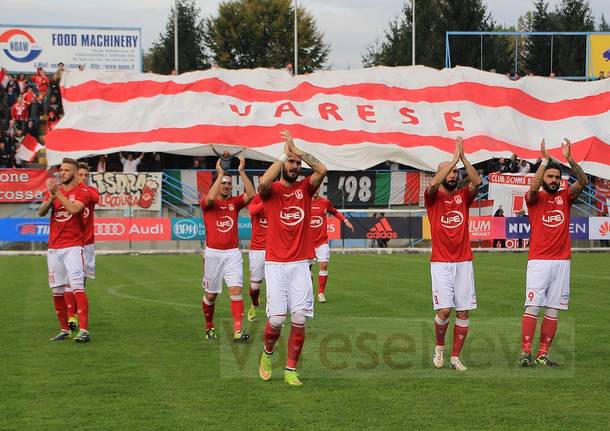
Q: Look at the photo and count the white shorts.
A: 8